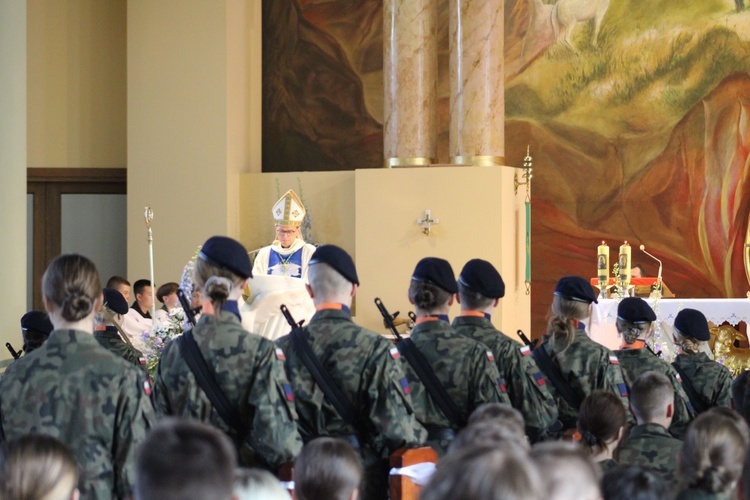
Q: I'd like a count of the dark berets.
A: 9